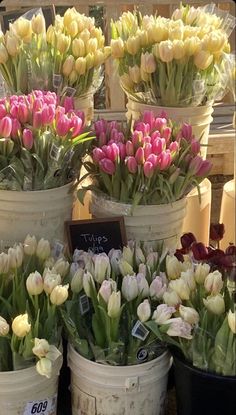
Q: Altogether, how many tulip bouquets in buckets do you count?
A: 7